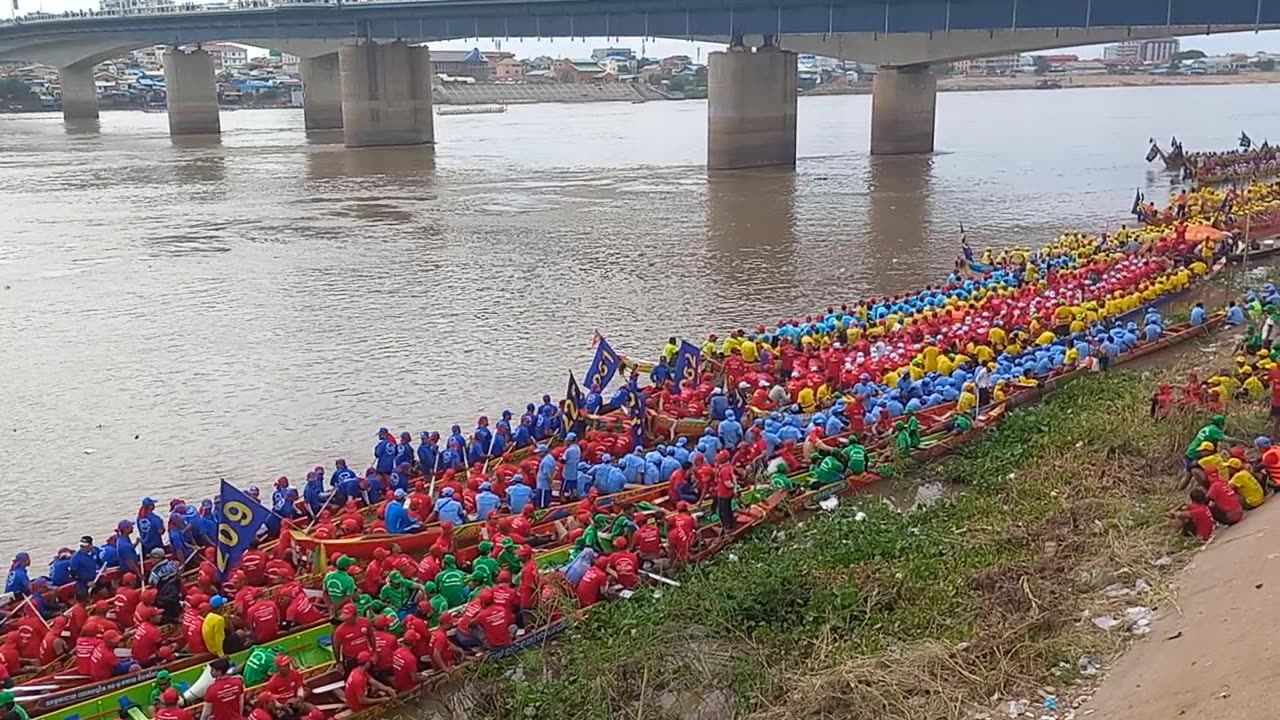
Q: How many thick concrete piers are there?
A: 6